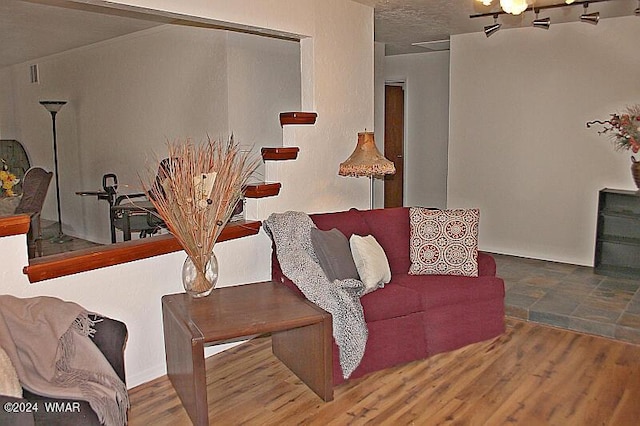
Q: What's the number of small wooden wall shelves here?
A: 3